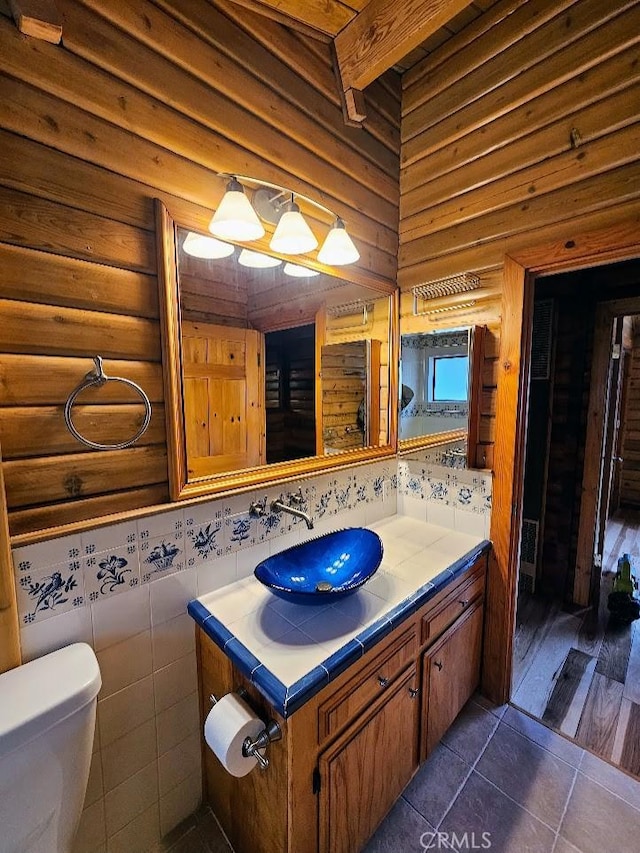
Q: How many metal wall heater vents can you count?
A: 2